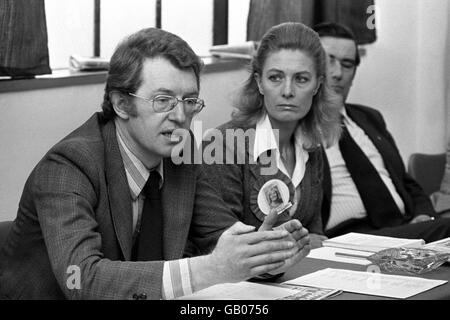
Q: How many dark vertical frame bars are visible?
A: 3